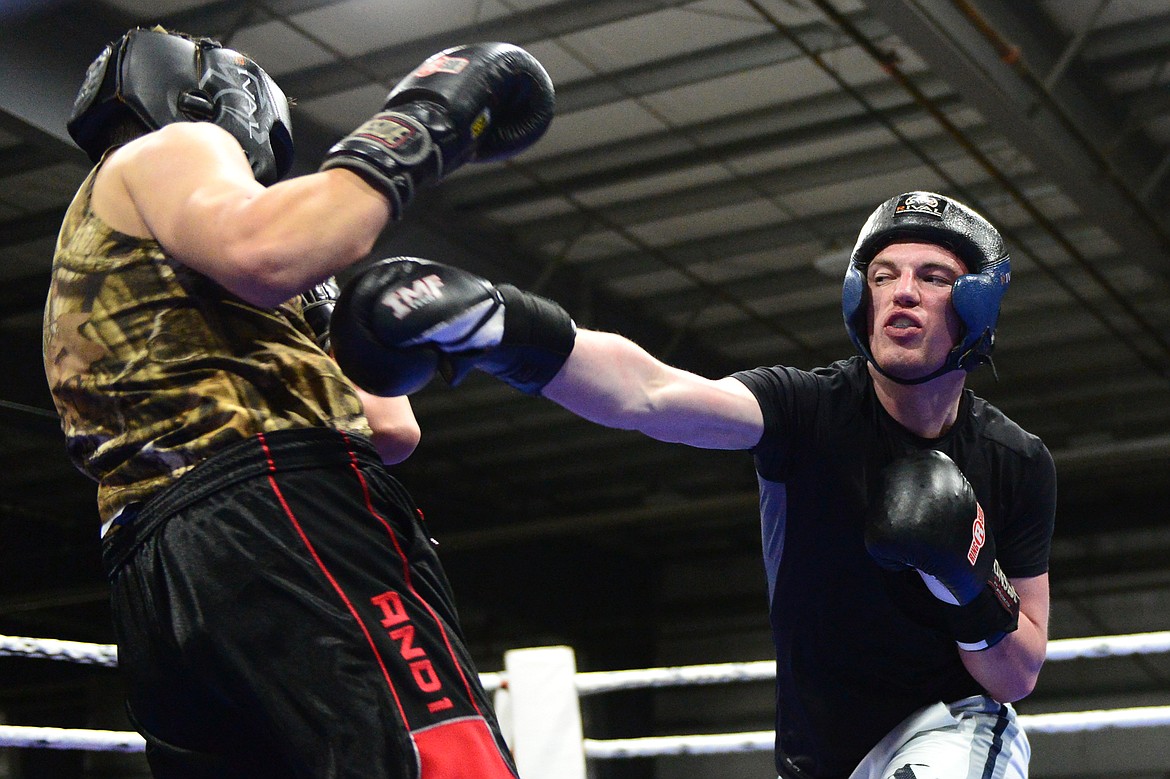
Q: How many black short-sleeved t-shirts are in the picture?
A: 1